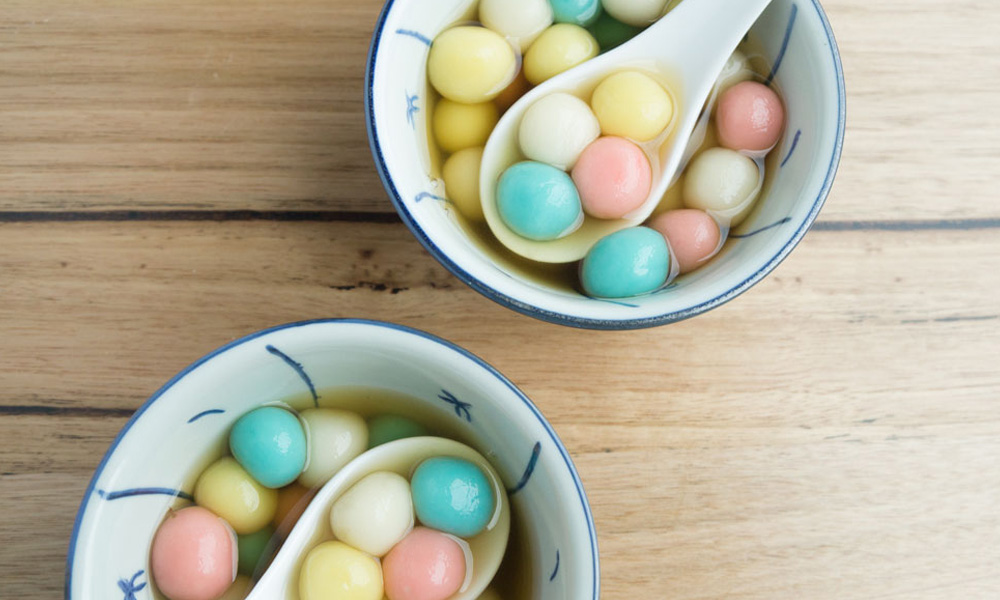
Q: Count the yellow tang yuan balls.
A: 7